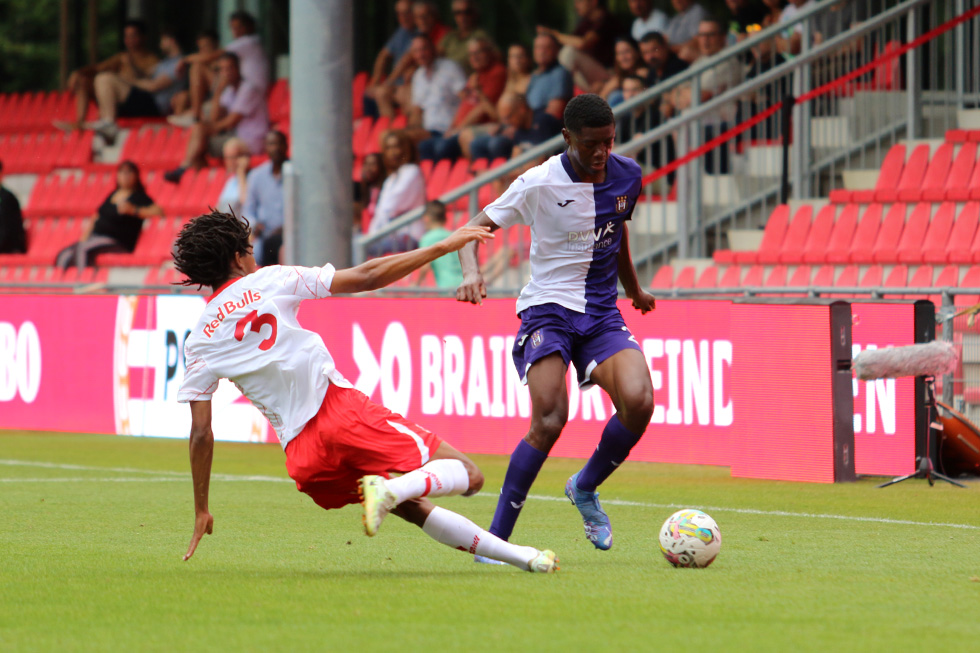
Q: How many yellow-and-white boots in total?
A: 2